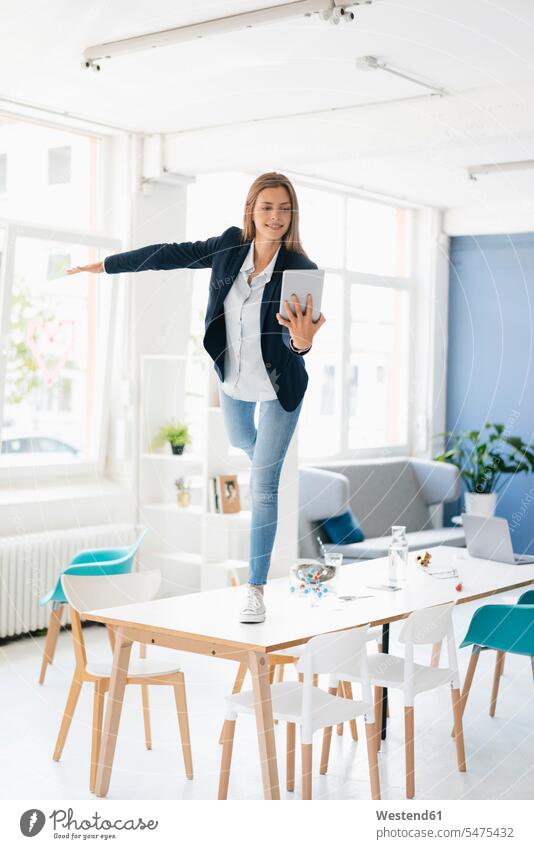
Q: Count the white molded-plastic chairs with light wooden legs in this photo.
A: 2